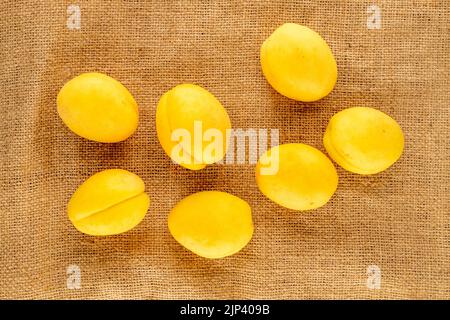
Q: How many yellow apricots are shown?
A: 7